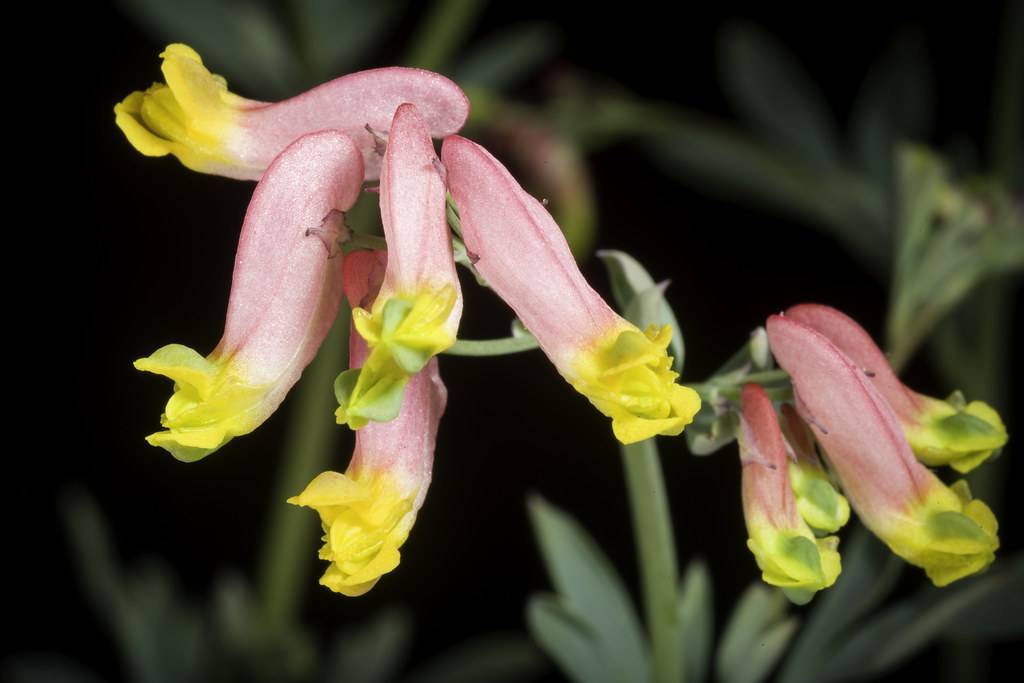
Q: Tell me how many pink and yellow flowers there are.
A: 10